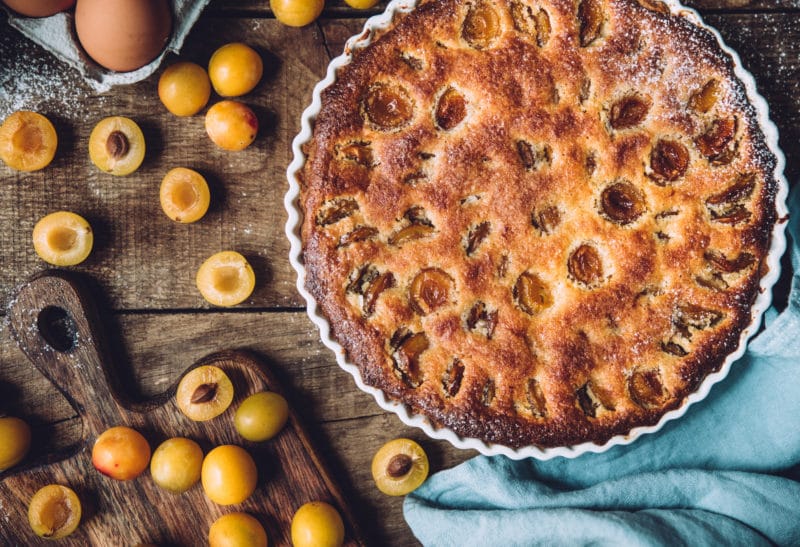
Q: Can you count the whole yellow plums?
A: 12